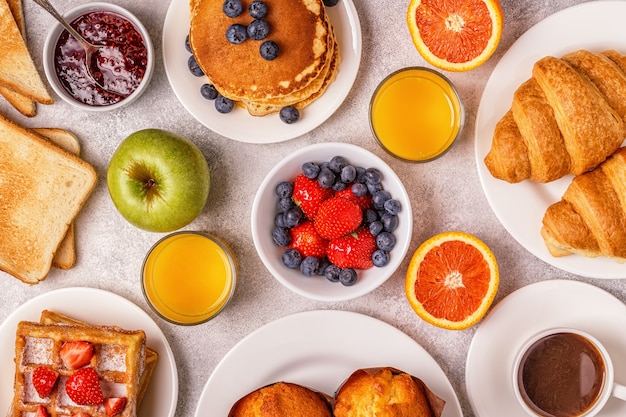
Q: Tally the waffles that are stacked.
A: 2